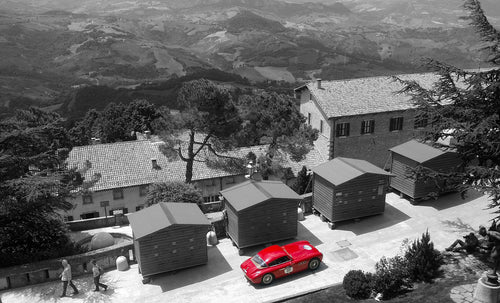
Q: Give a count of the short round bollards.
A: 3